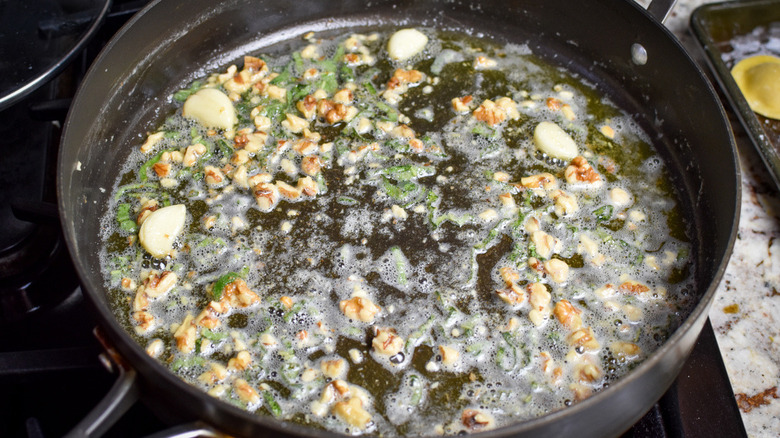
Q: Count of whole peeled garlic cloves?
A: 4